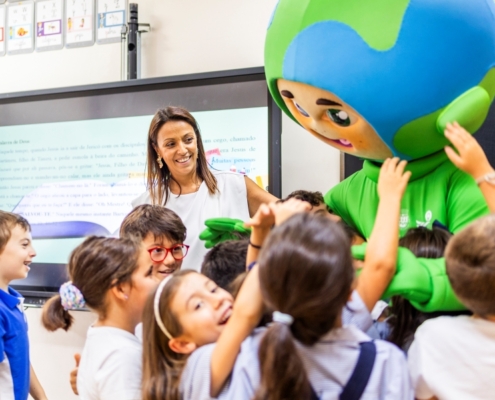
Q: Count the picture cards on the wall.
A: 5